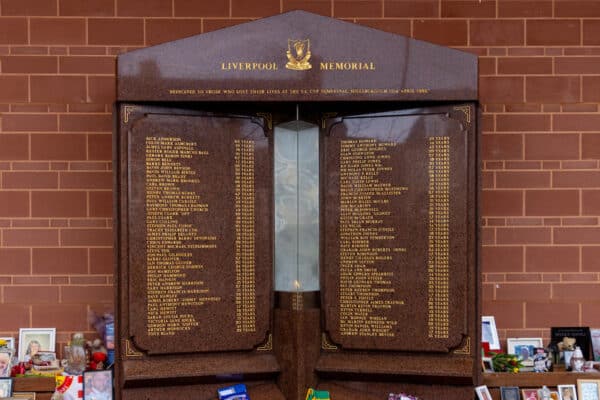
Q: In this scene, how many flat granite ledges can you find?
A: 2